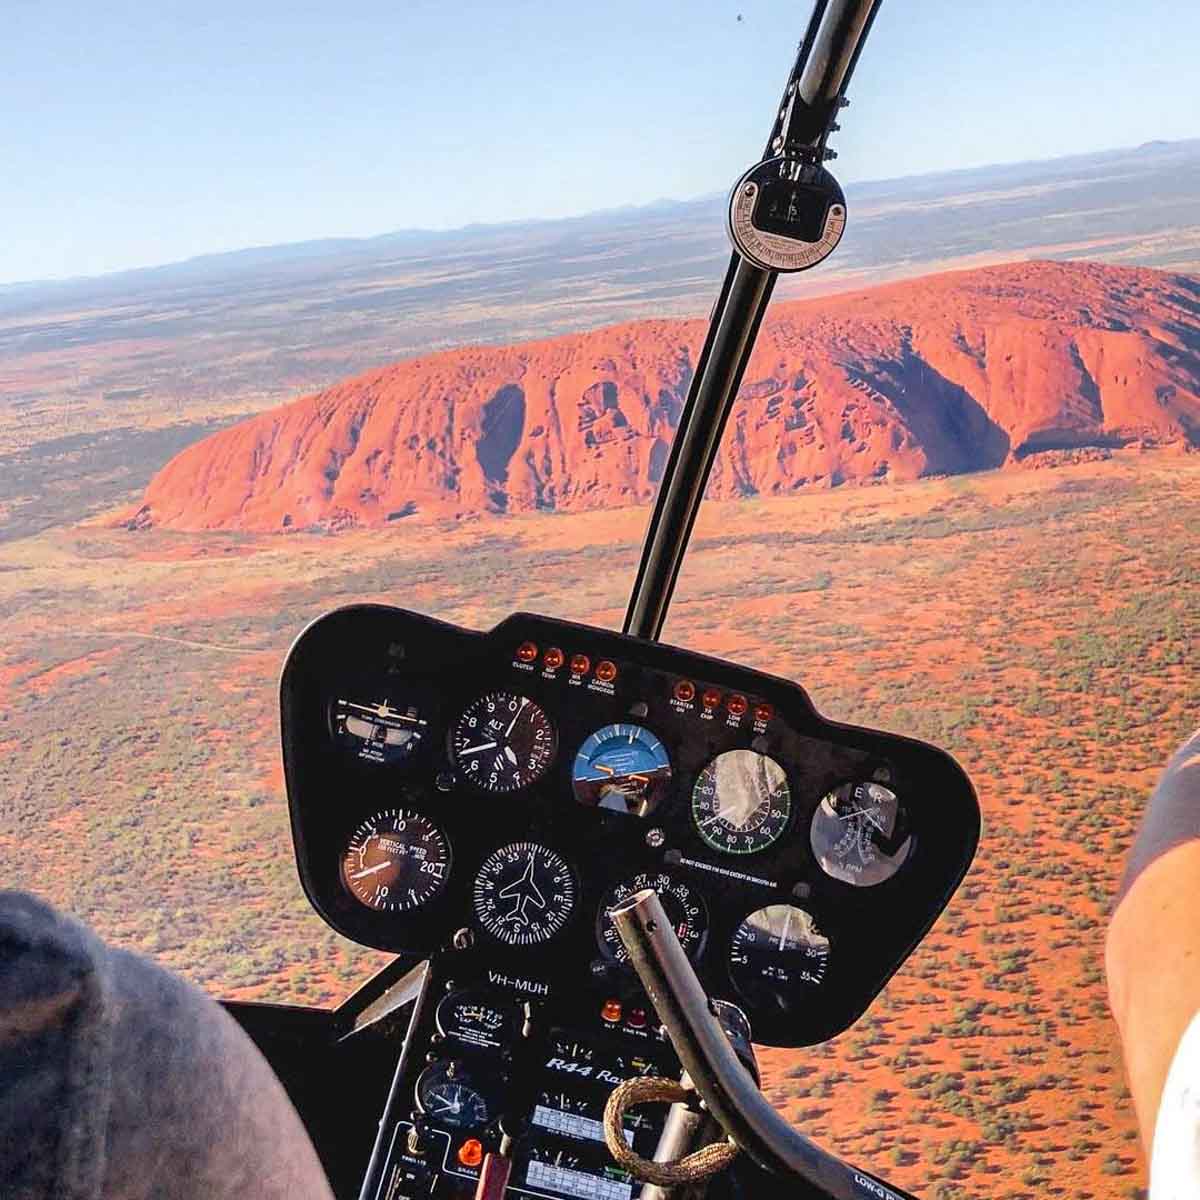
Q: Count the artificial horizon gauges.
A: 1